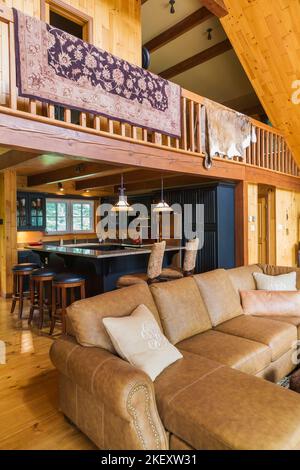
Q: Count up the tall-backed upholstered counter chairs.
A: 2